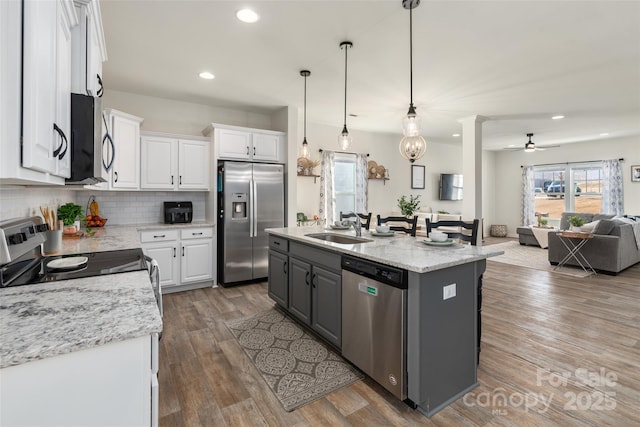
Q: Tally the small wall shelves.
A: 2